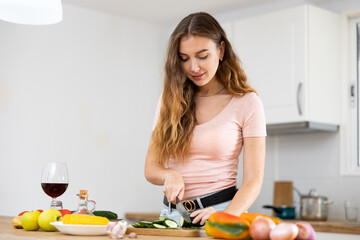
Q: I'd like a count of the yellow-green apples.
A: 2